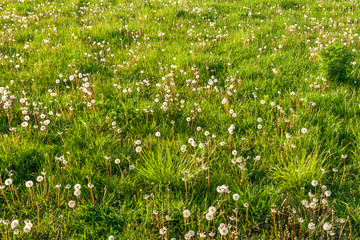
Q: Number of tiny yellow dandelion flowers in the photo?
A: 4